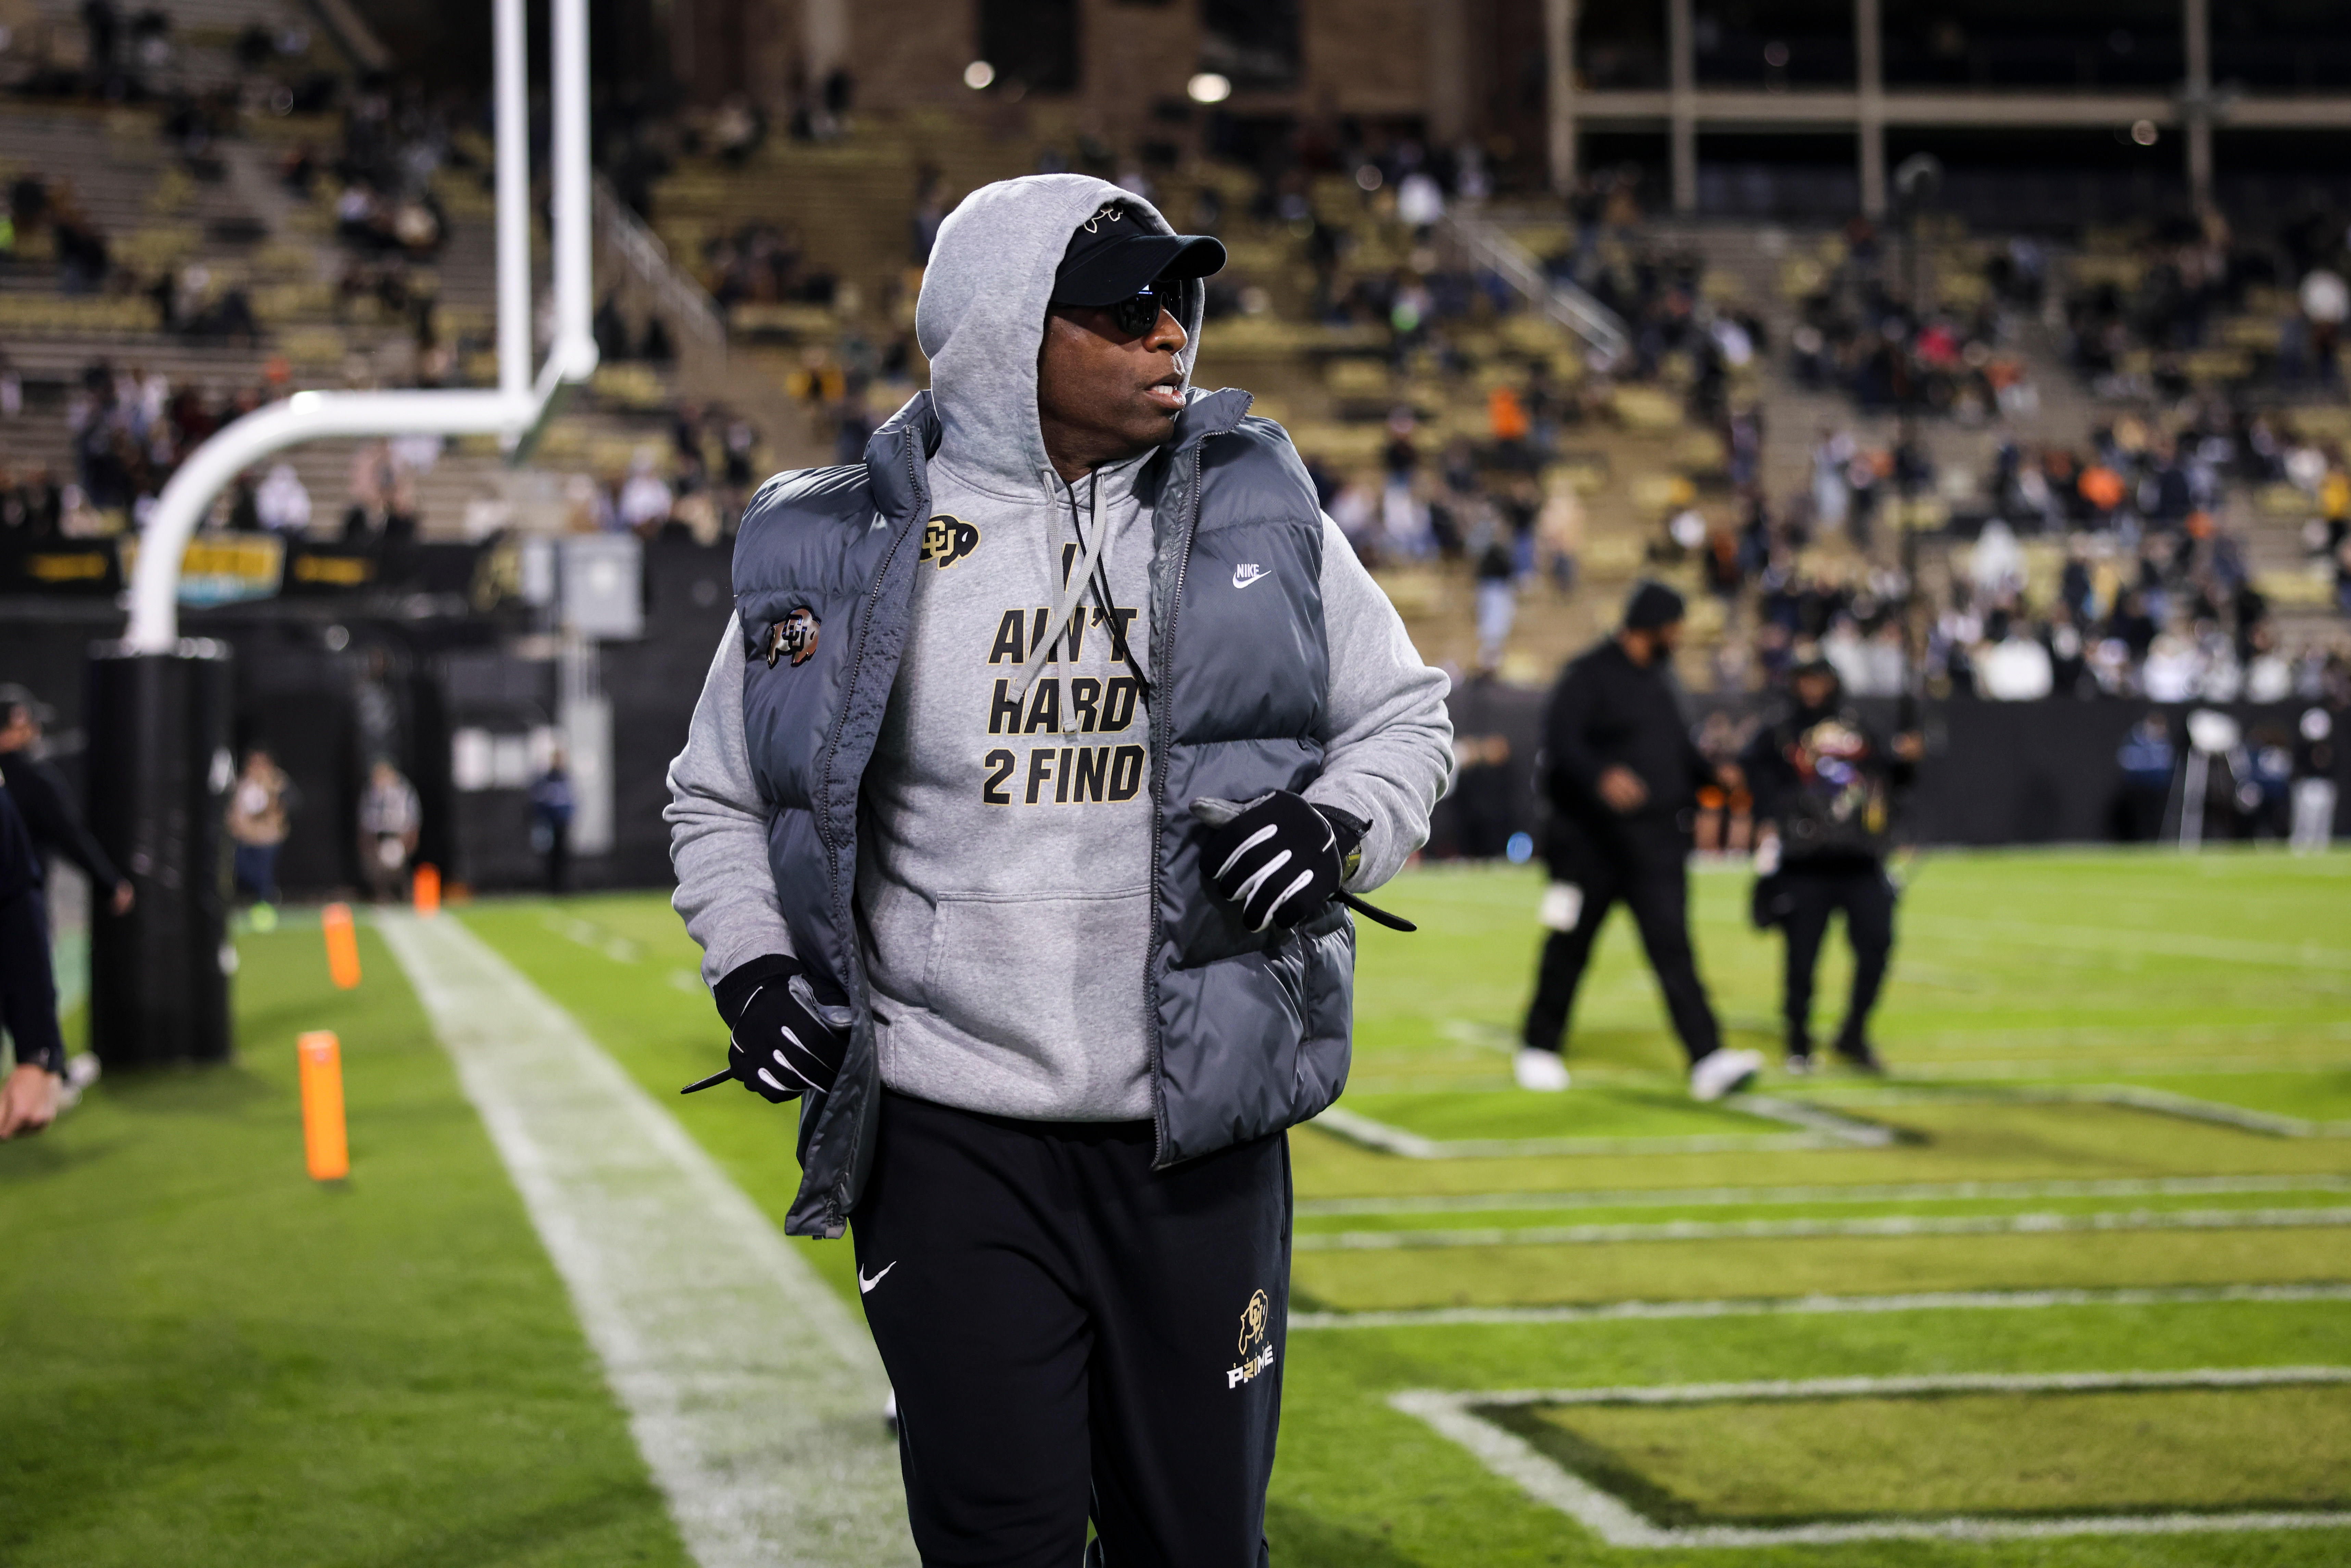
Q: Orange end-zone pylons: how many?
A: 3